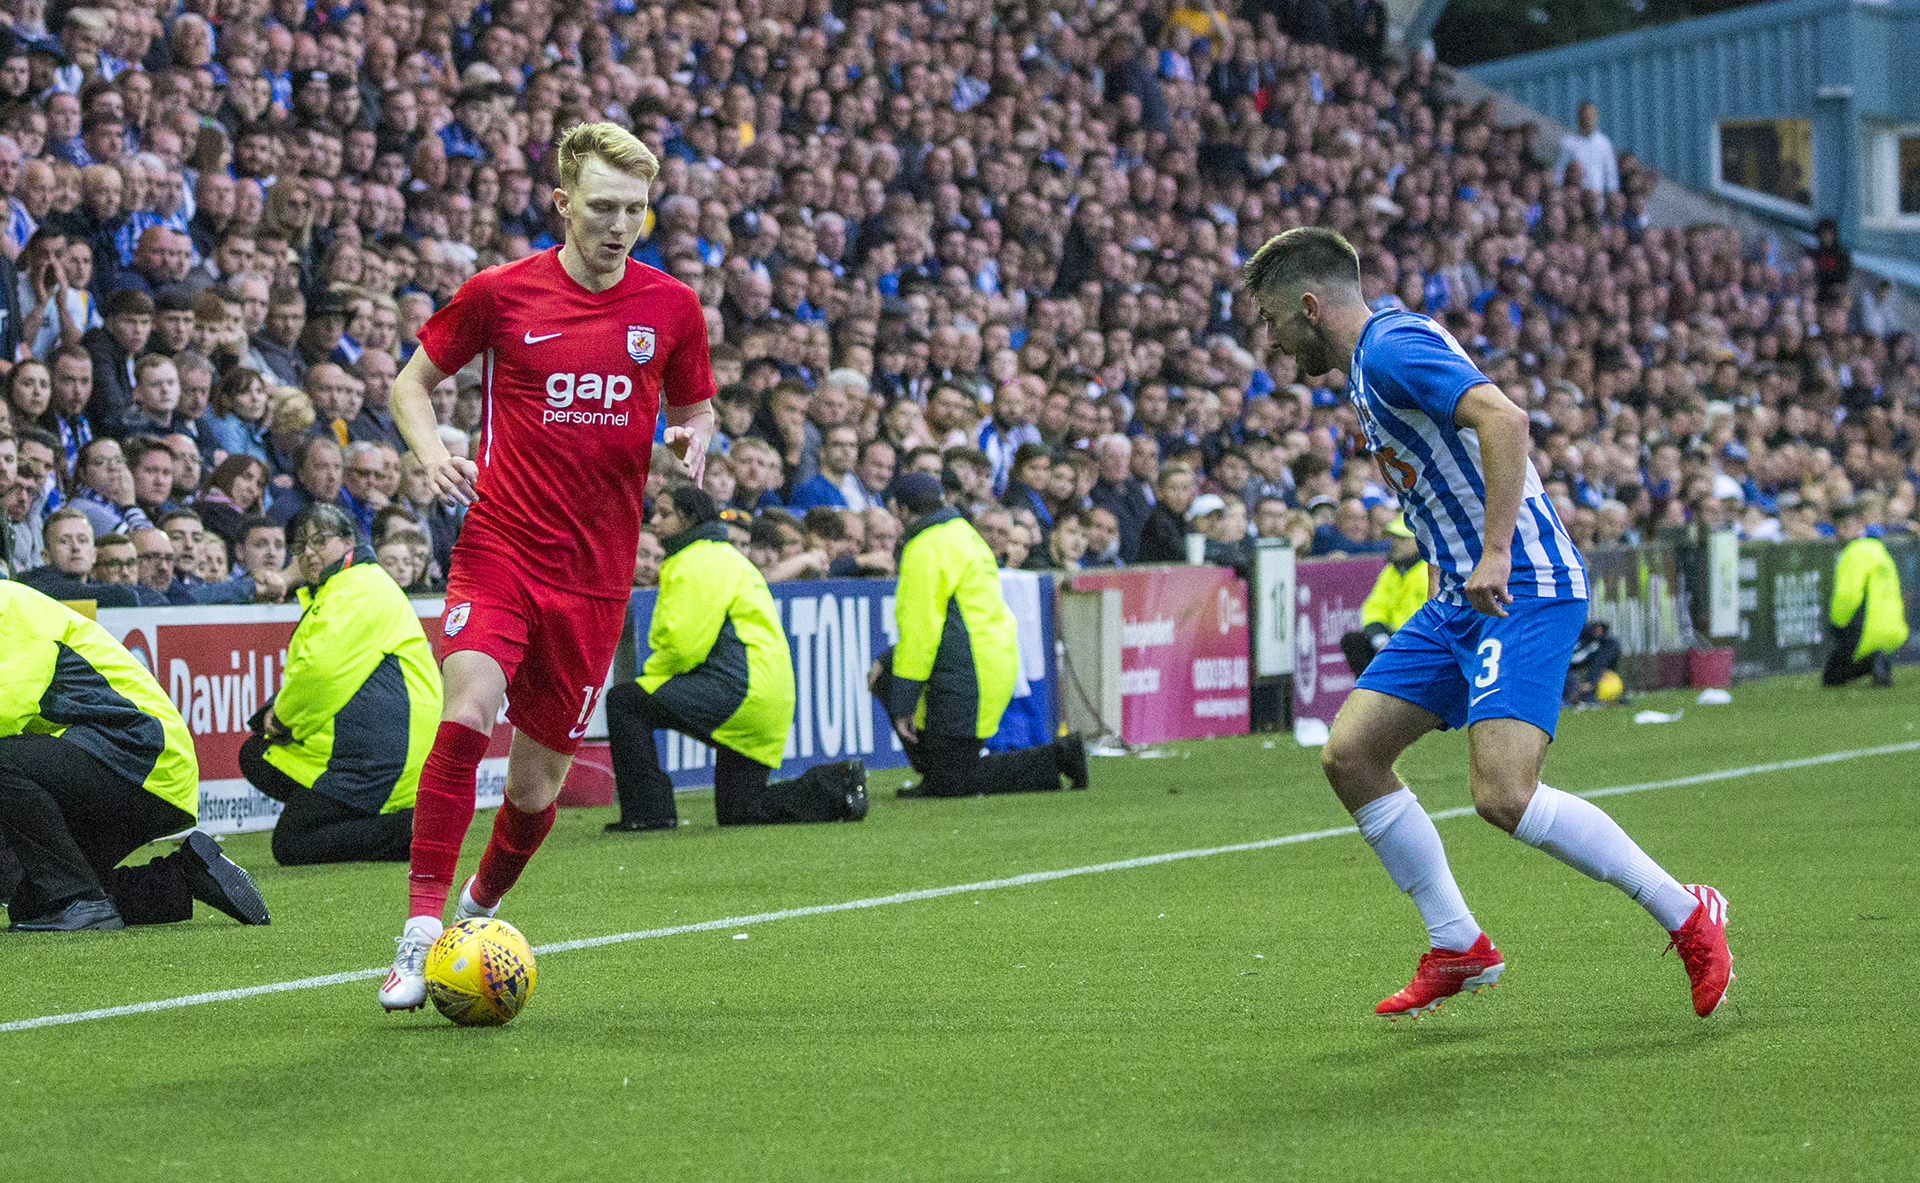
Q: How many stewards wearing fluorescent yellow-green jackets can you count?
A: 6